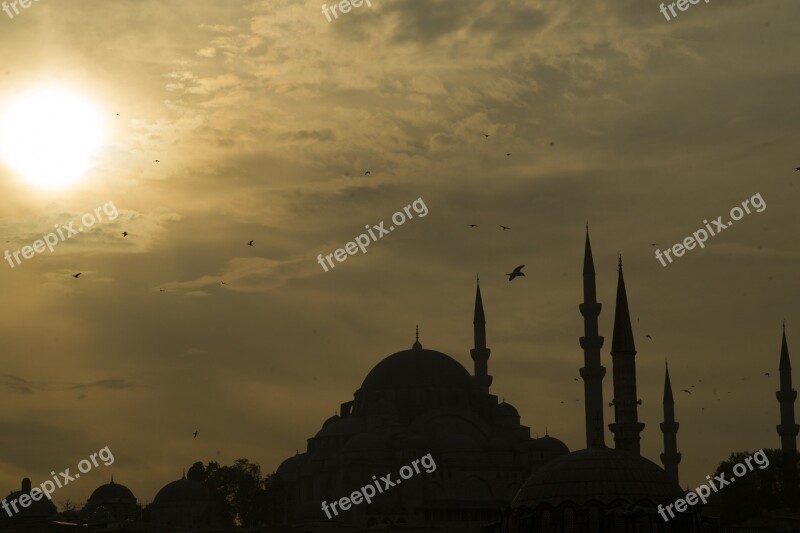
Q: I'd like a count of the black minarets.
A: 5